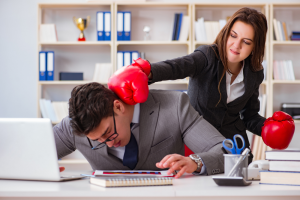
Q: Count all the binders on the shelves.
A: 9